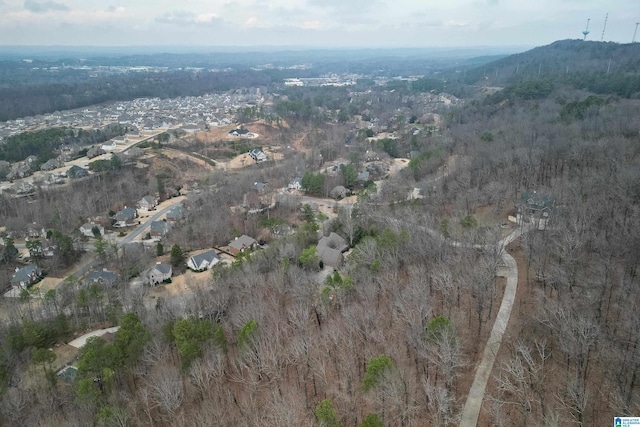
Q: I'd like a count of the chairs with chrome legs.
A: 0